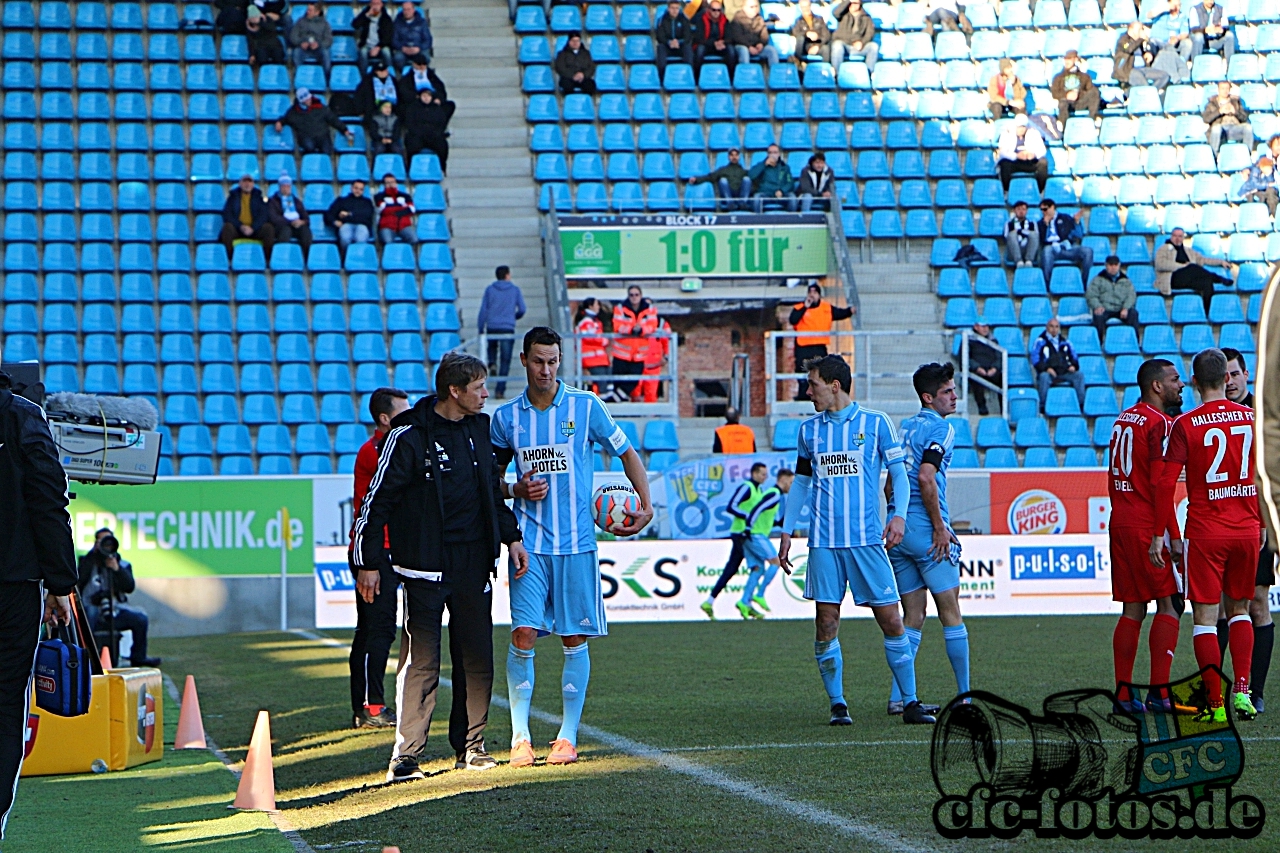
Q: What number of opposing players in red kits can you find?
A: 2